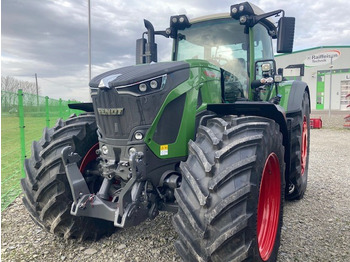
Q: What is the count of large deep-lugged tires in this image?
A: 3